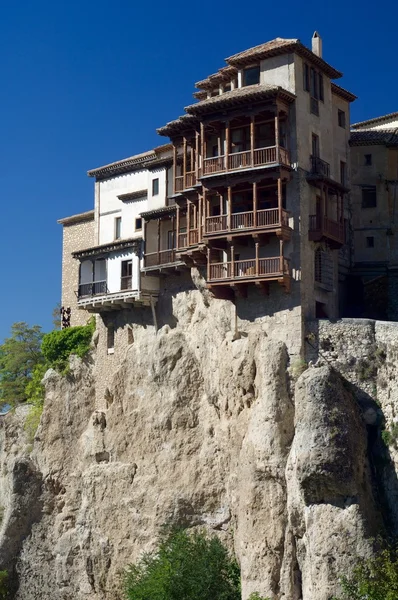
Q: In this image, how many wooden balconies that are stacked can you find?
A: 3